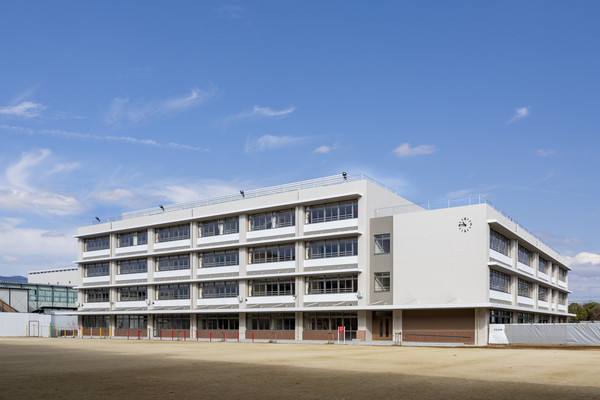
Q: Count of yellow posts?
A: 11